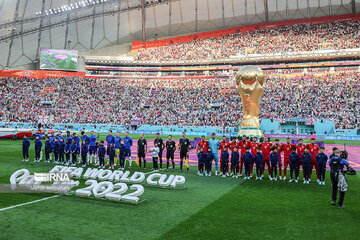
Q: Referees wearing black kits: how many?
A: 4